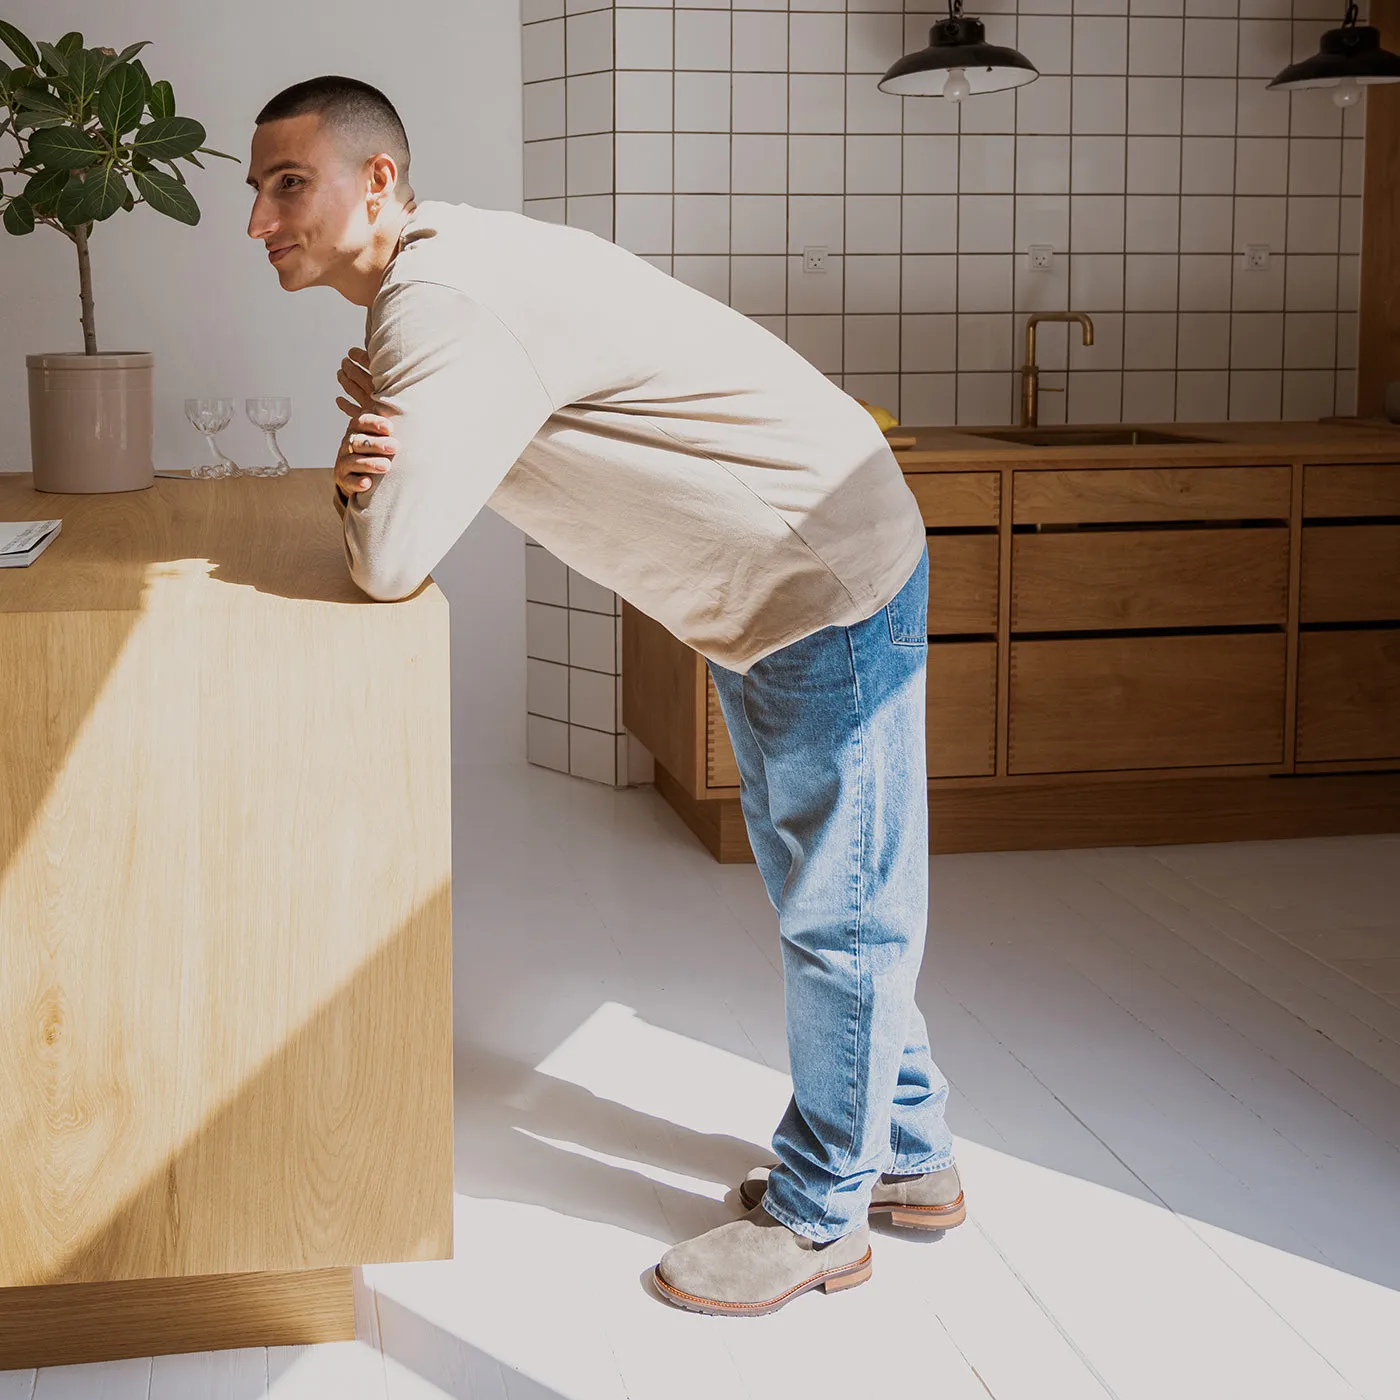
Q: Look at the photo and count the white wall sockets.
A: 3